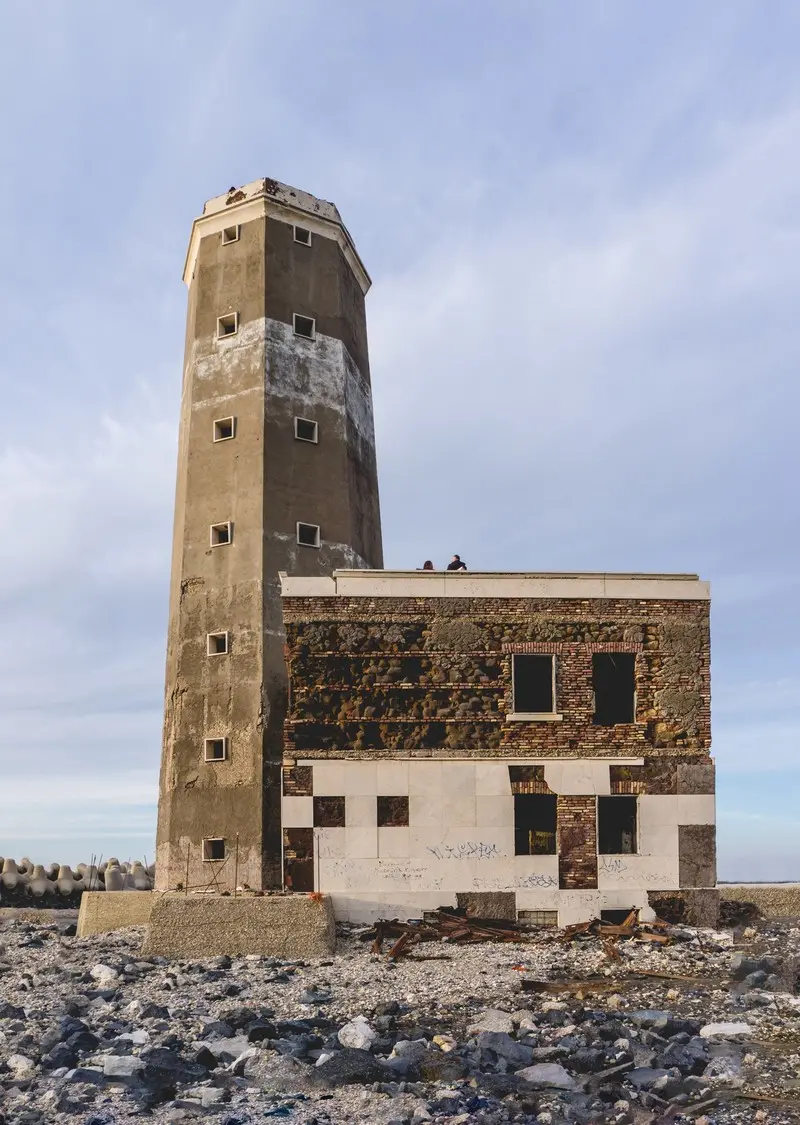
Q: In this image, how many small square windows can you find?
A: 11